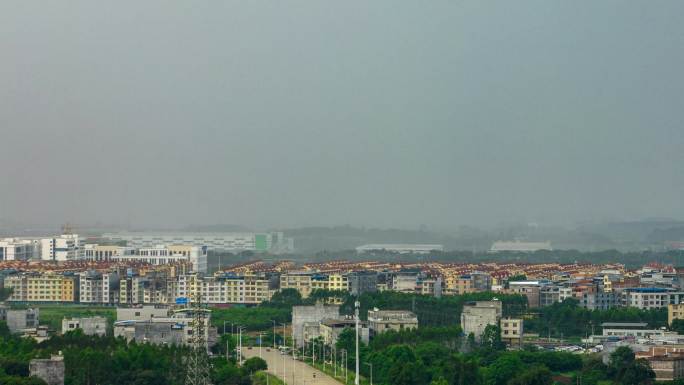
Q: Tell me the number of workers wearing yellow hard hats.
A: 0